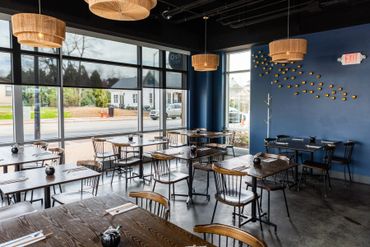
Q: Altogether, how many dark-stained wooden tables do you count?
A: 8